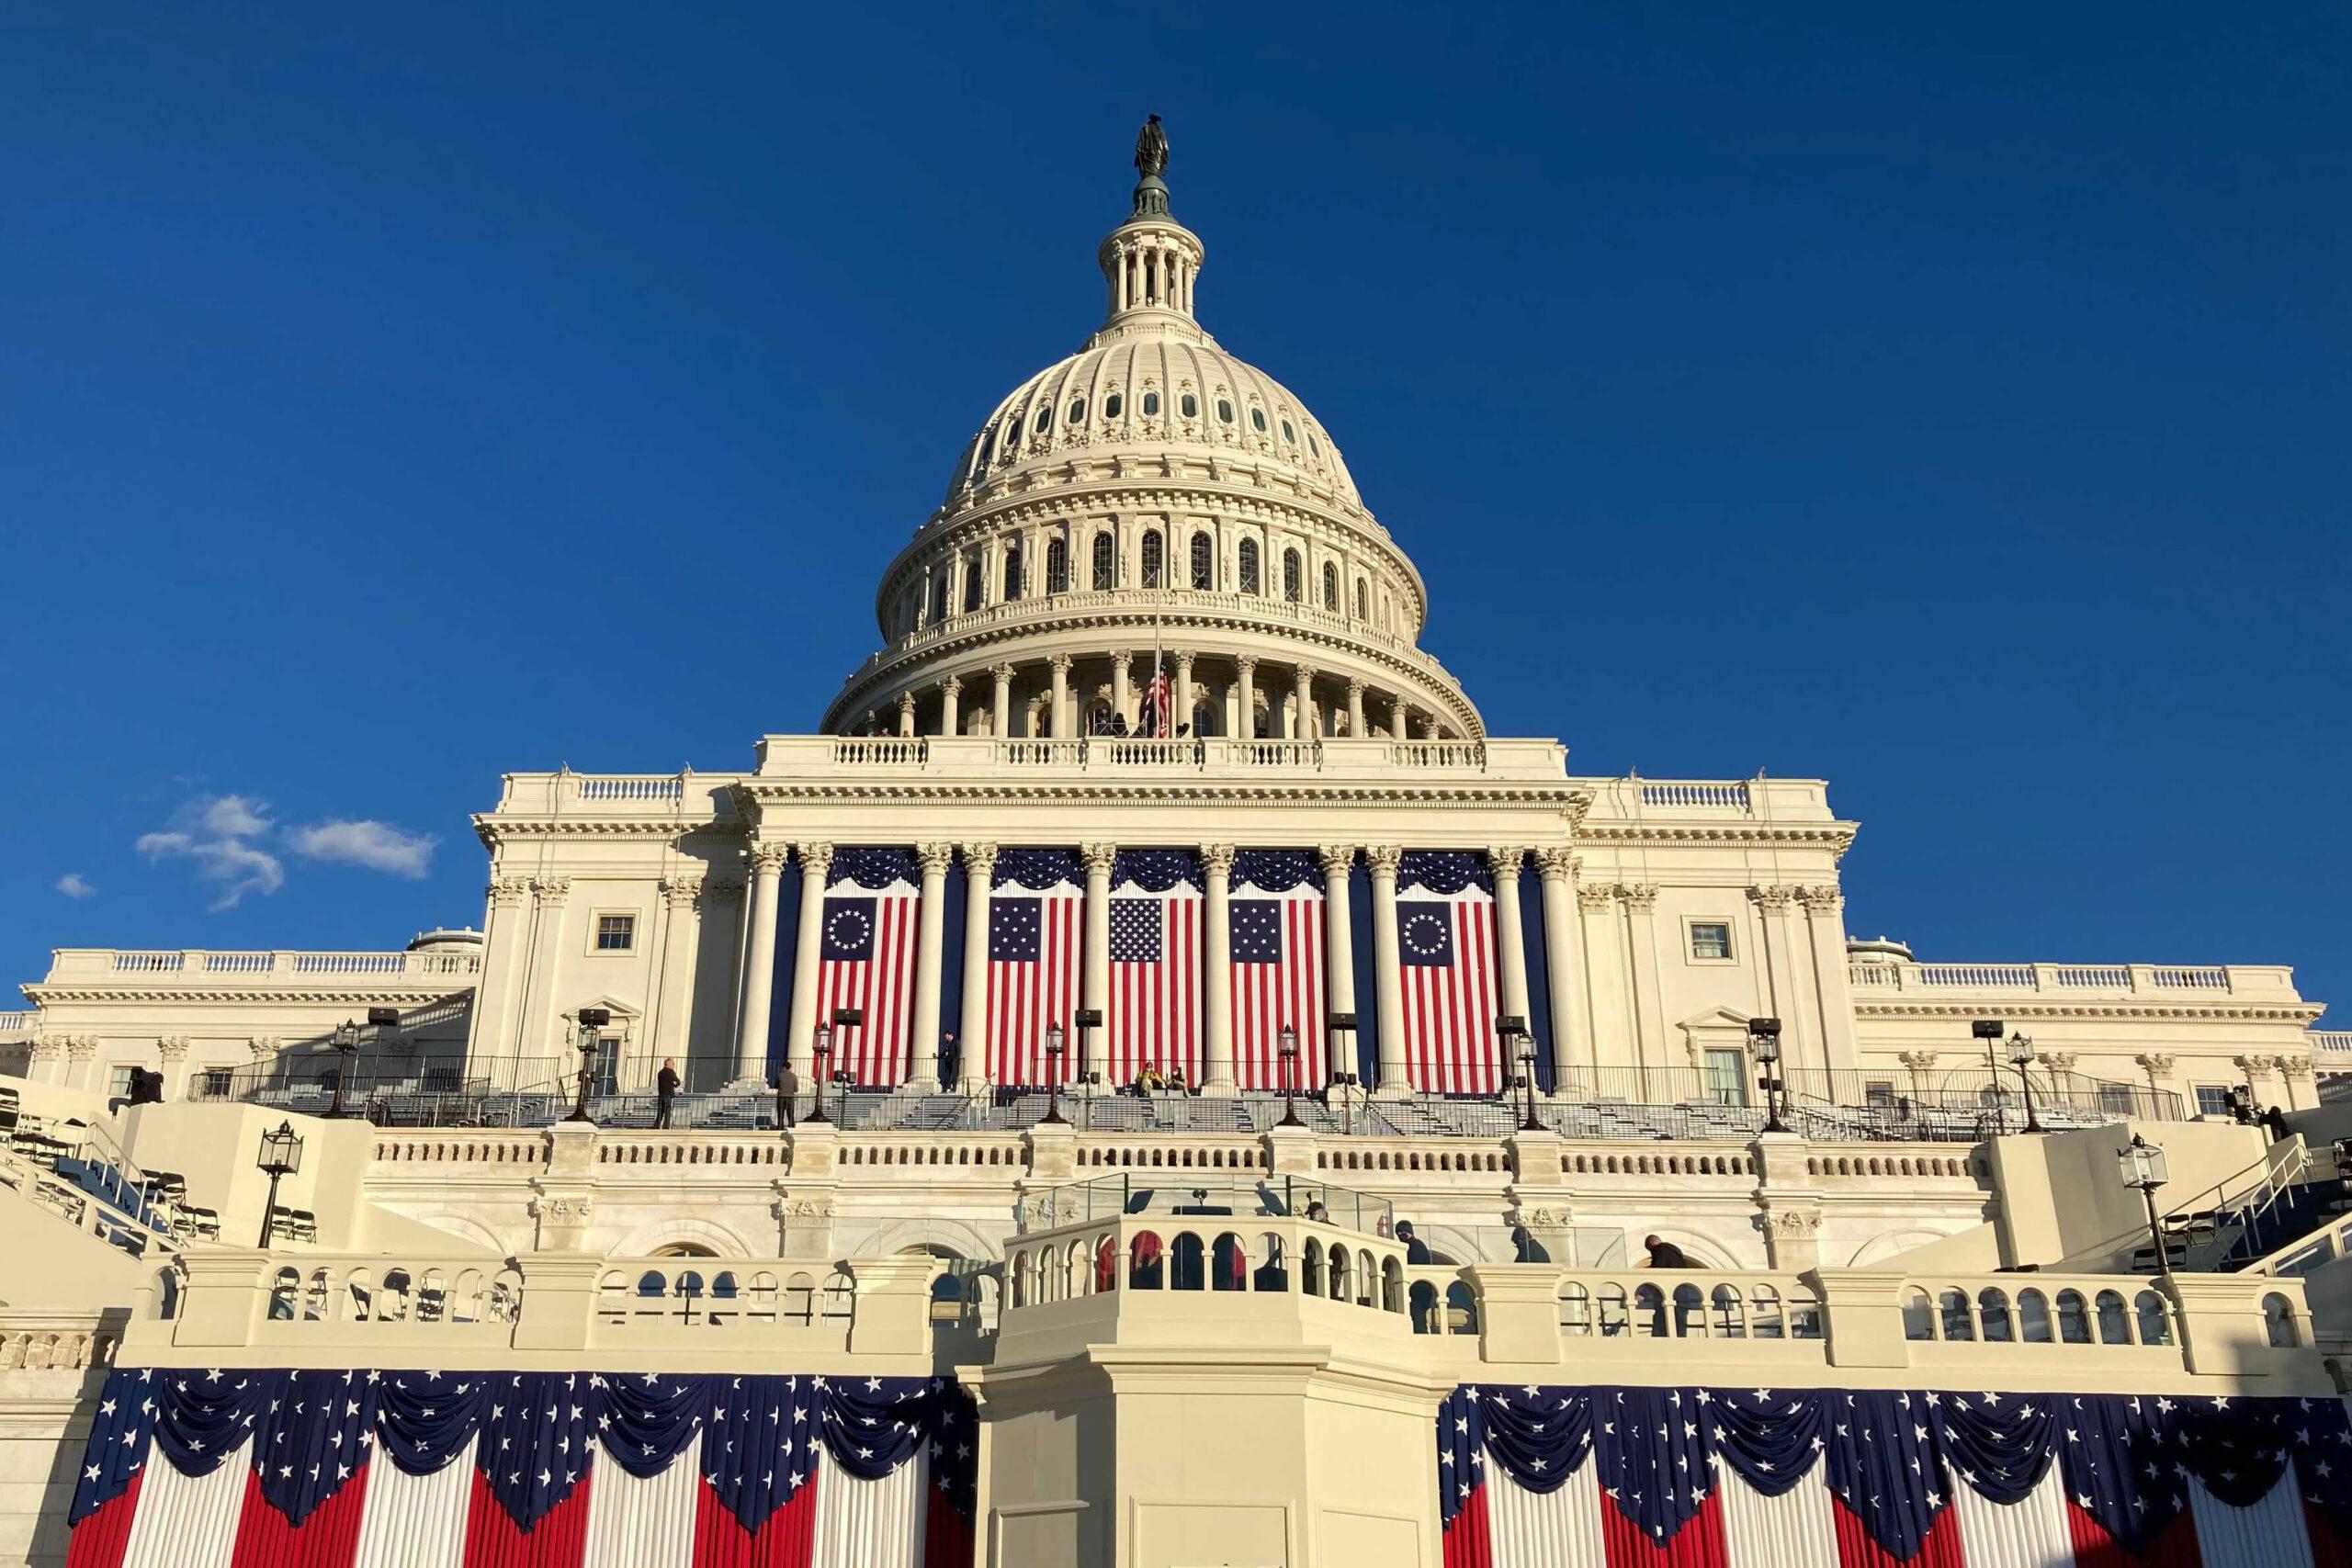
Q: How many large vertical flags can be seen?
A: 5